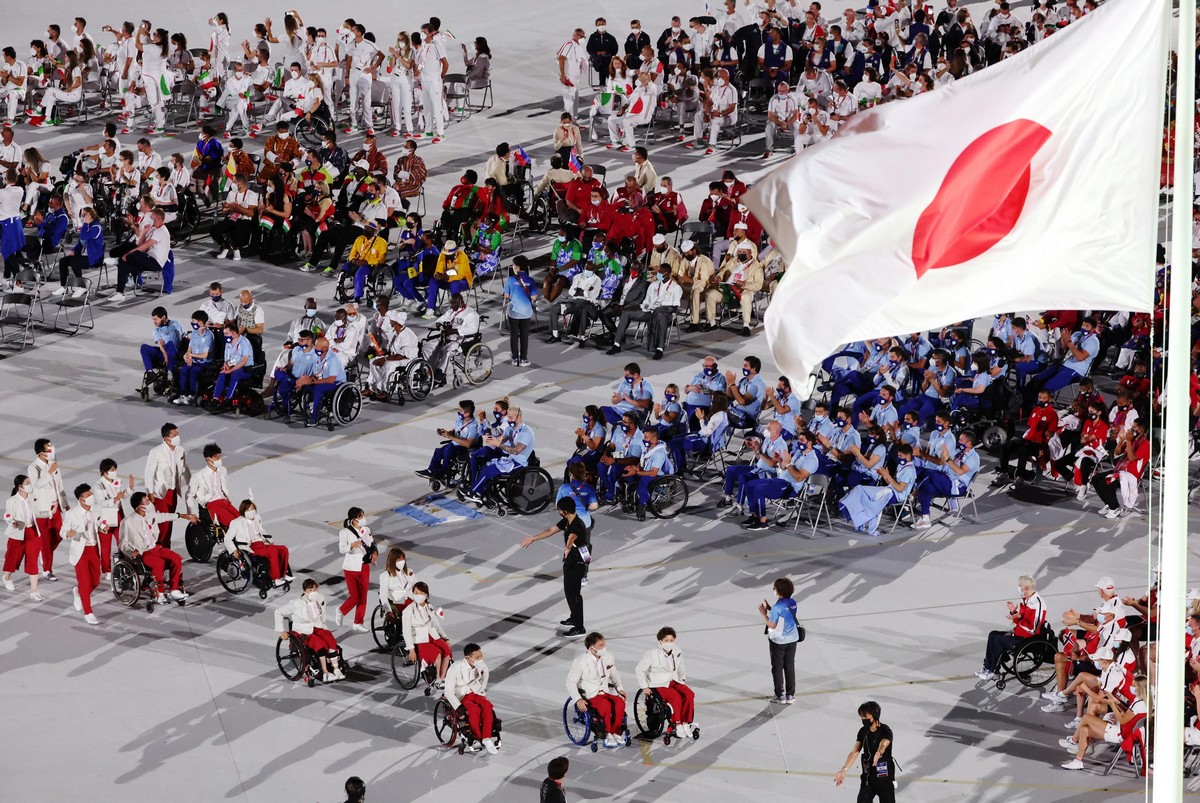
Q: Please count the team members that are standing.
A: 6